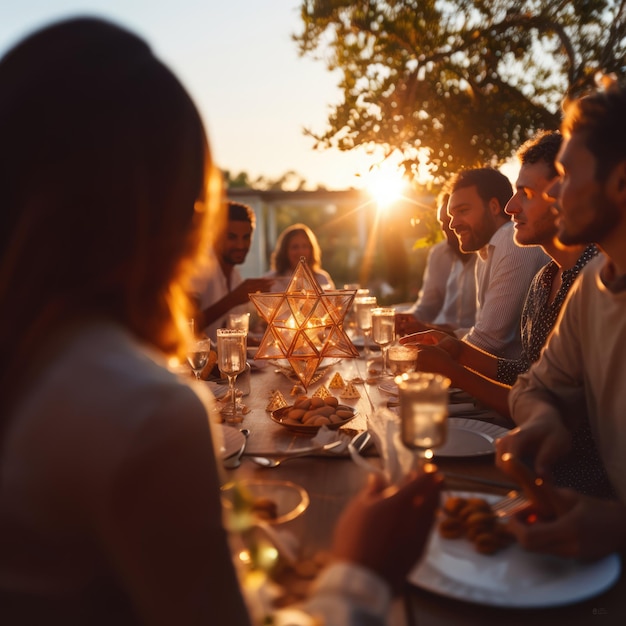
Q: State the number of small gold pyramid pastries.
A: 4